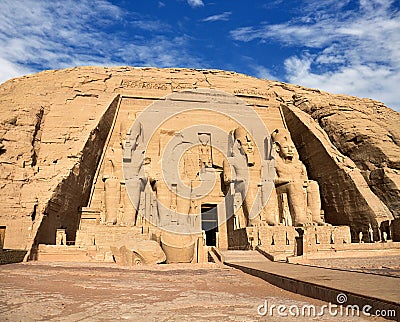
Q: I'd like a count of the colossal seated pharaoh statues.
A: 4